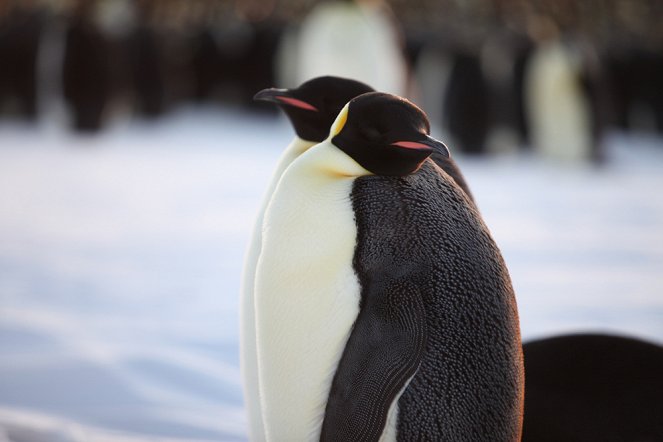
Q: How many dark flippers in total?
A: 1